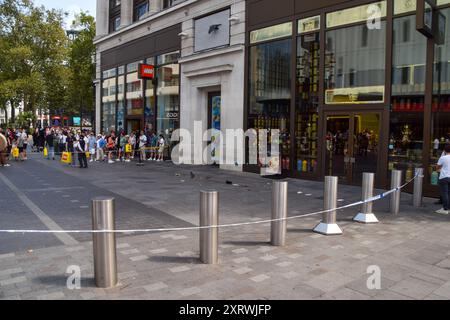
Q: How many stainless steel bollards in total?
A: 7